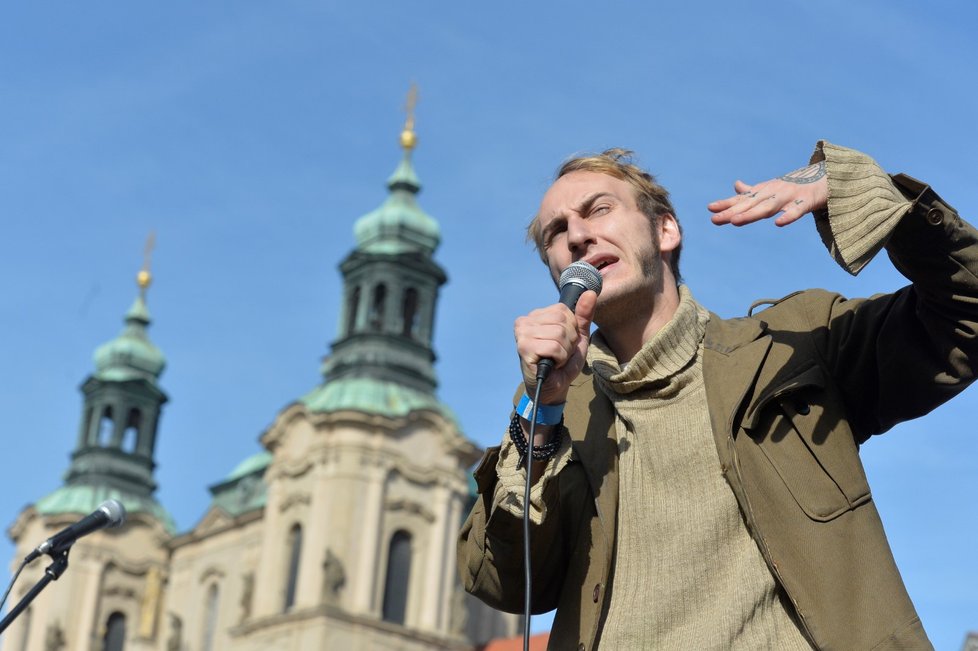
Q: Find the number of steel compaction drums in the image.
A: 0